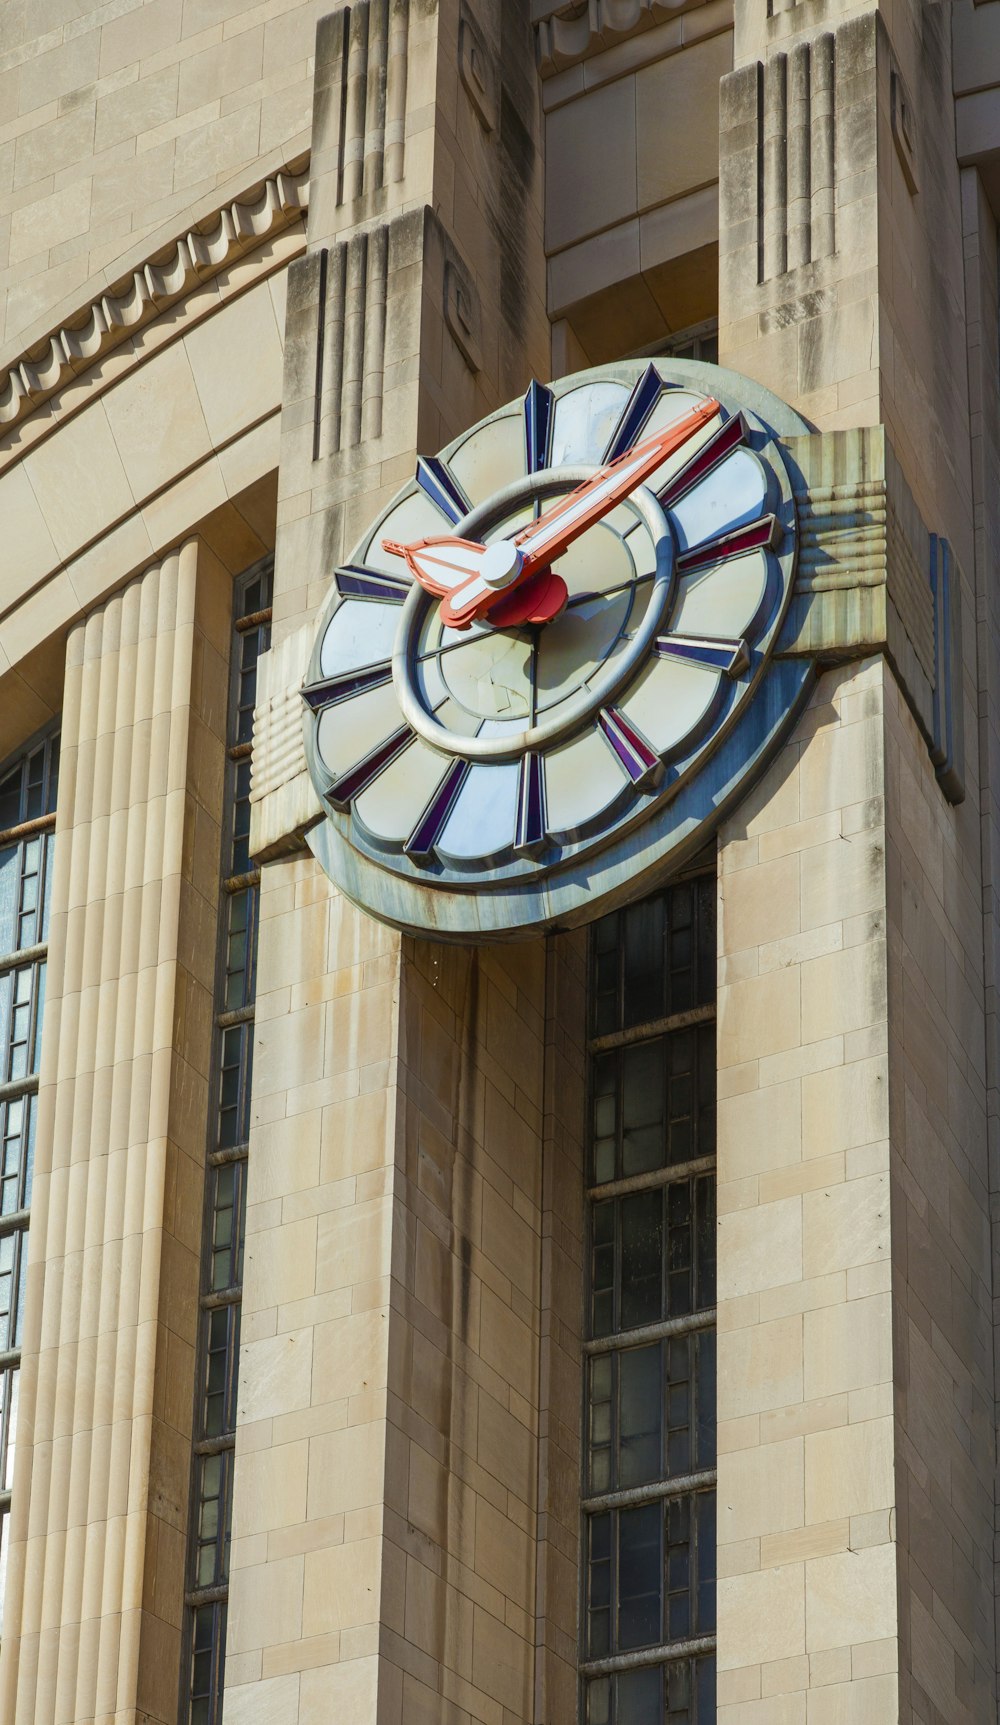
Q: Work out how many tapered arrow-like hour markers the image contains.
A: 12